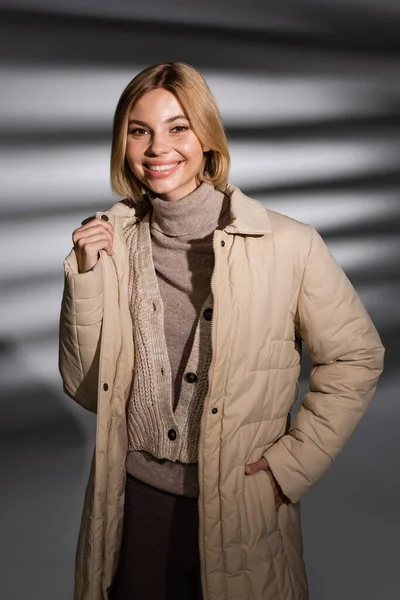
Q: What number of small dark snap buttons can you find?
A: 4